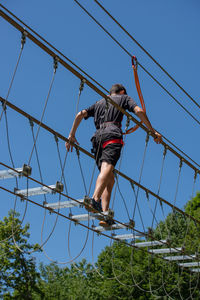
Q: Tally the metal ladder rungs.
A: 11